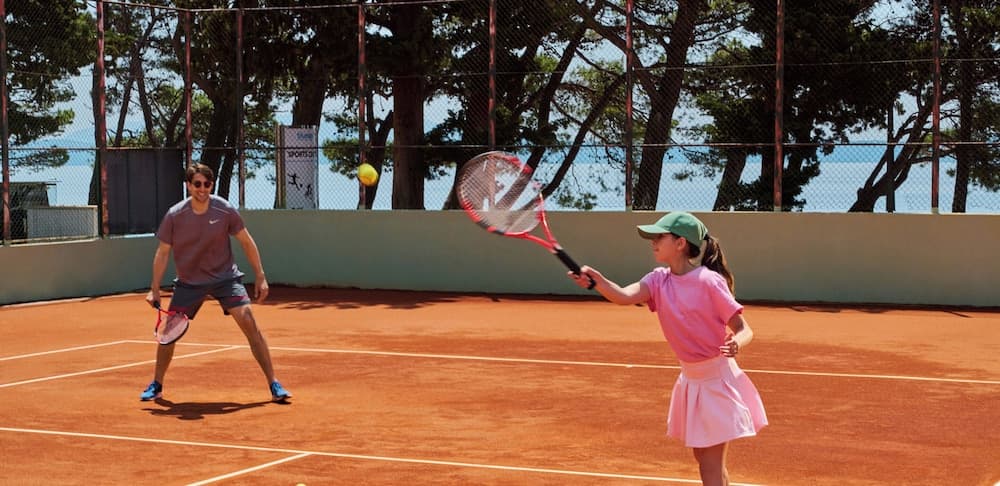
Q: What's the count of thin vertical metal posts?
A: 9